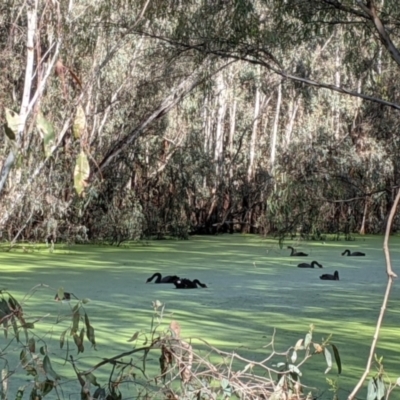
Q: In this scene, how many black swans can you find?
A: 6